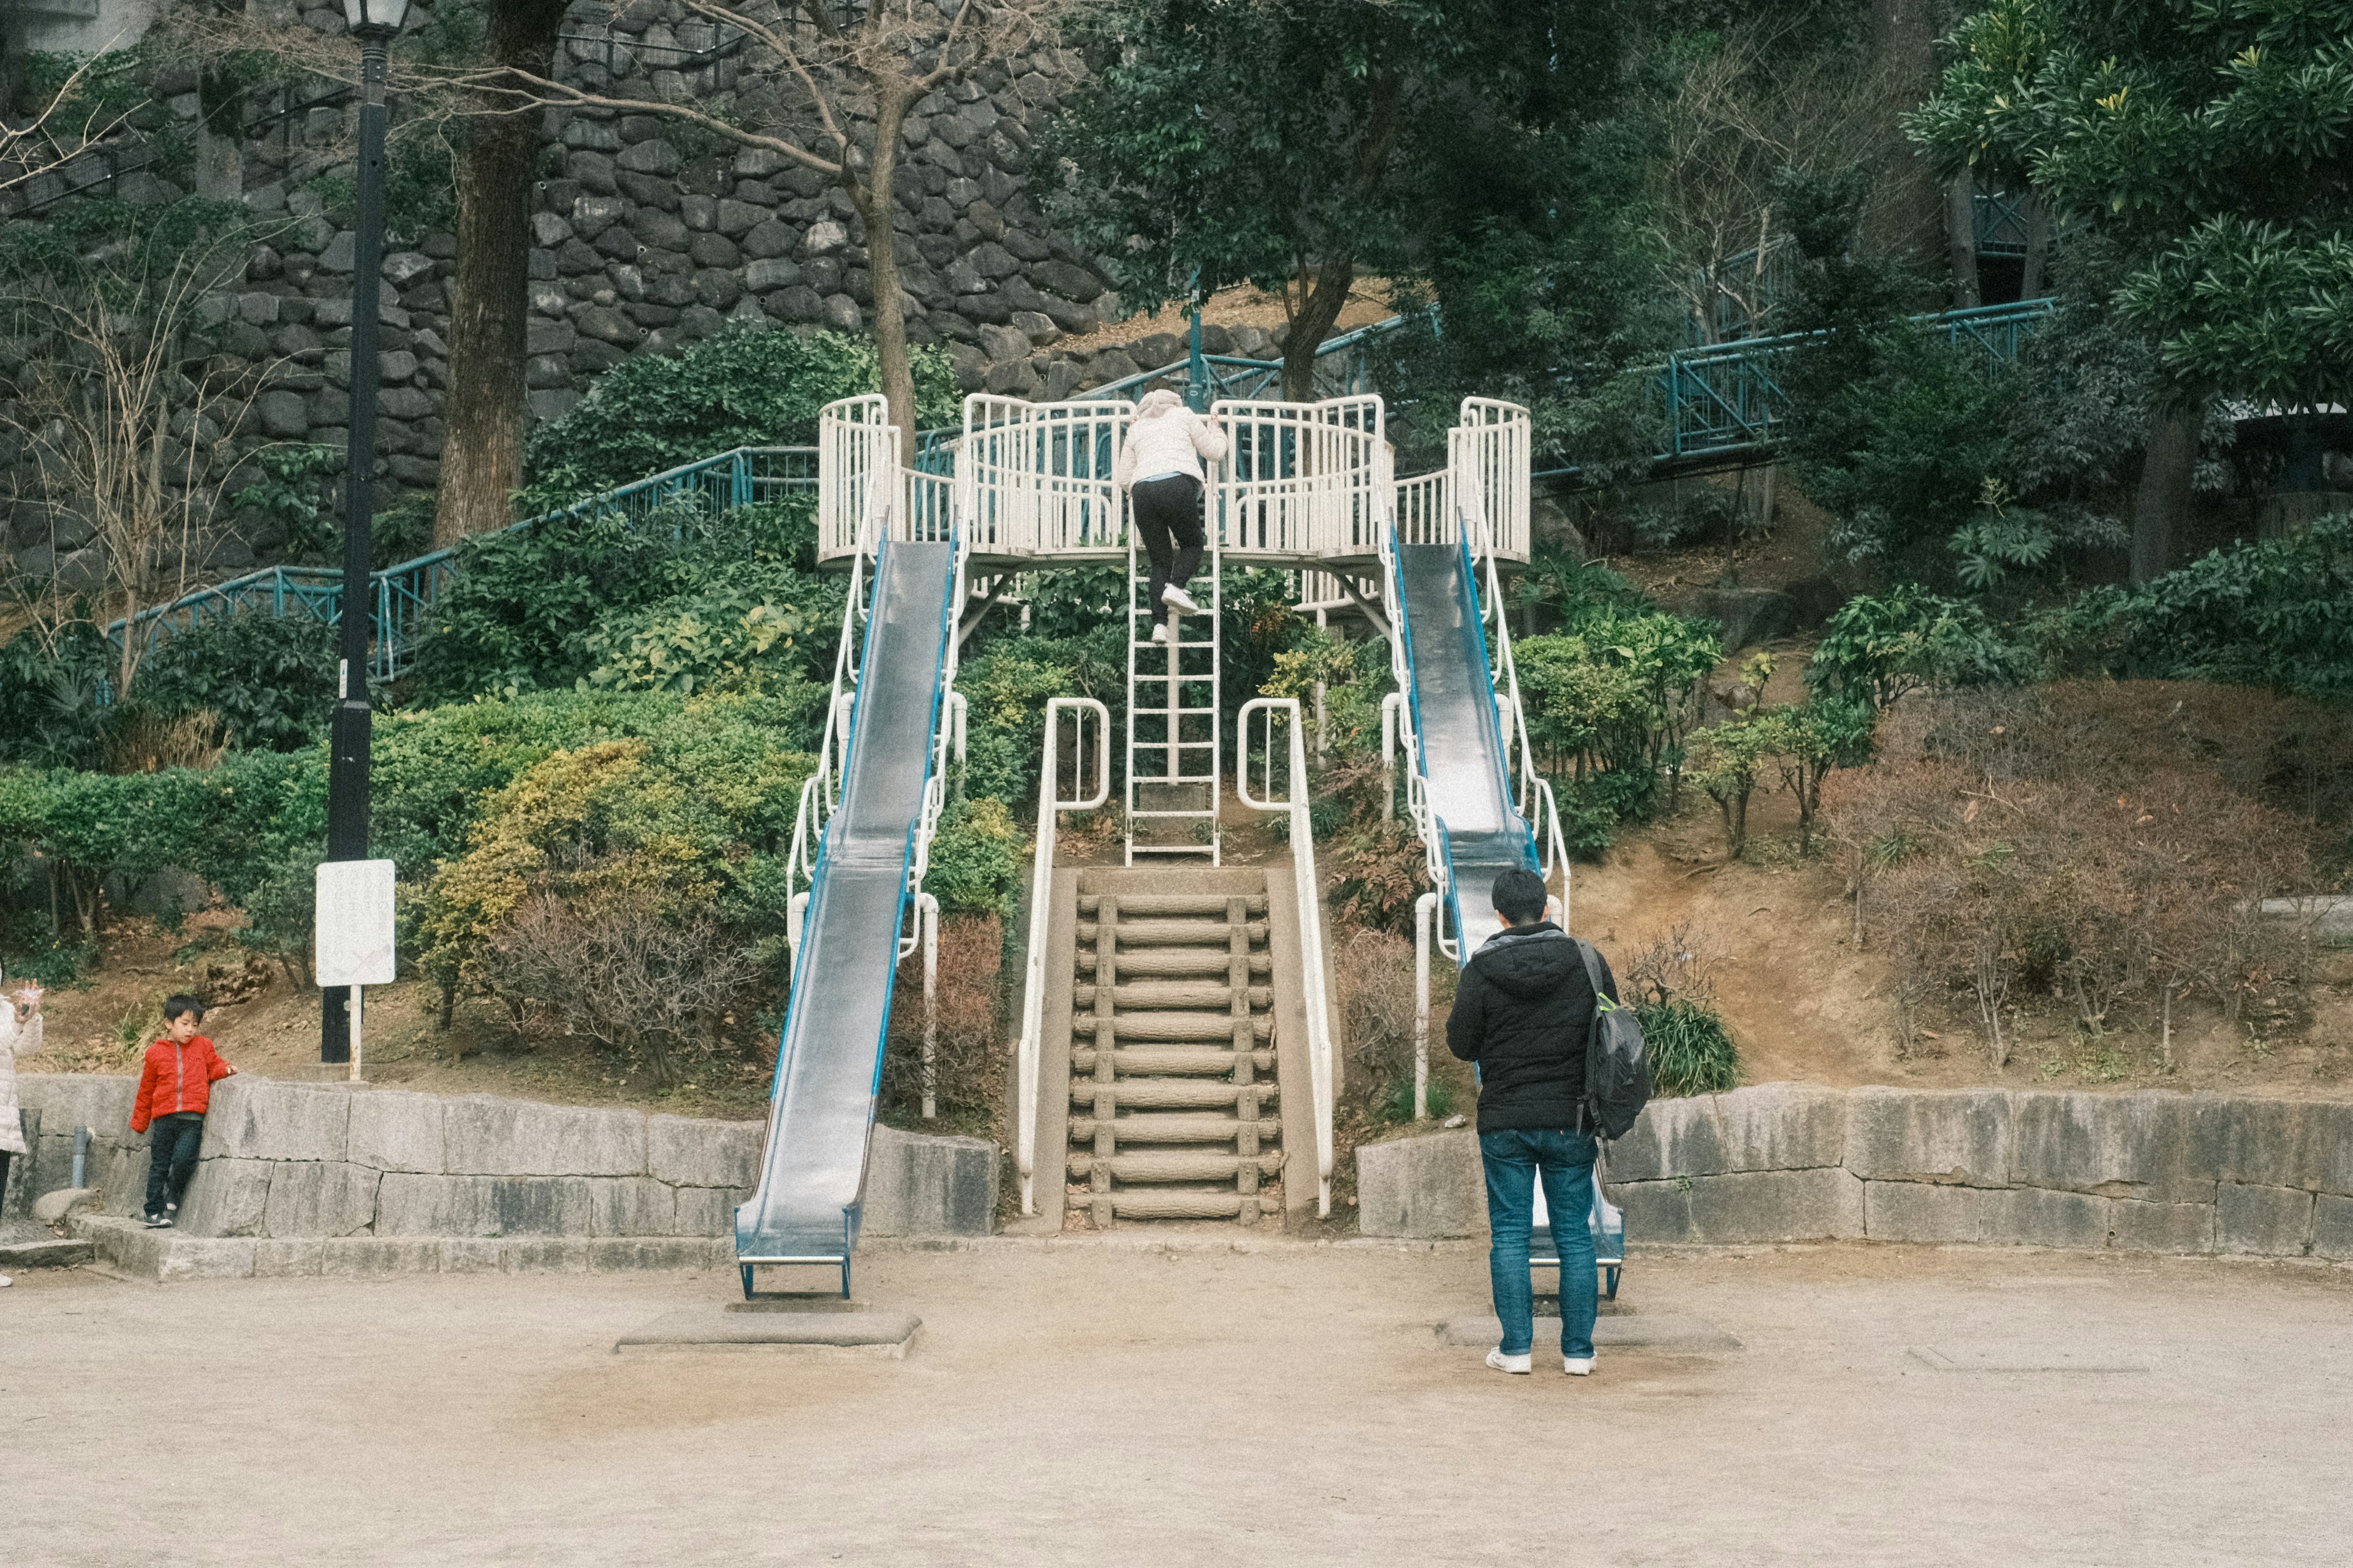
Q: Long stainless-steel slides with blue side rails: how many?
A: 2